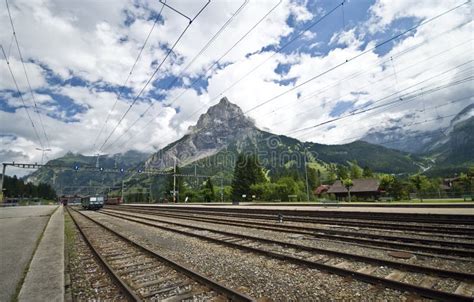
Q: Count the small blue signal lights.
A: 4